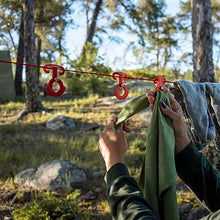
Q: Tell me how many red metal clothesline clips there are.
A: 3